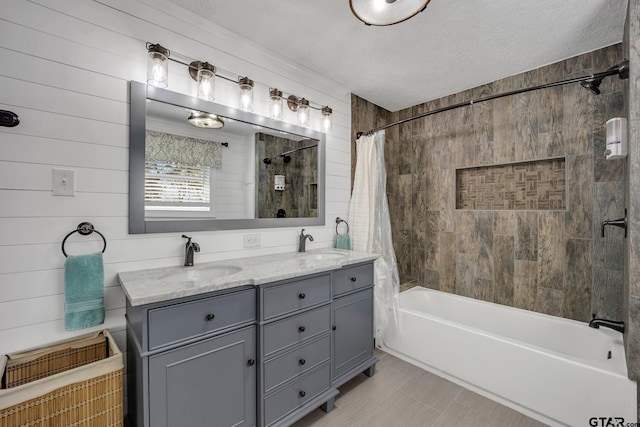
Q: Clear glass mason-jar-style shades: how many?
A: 6